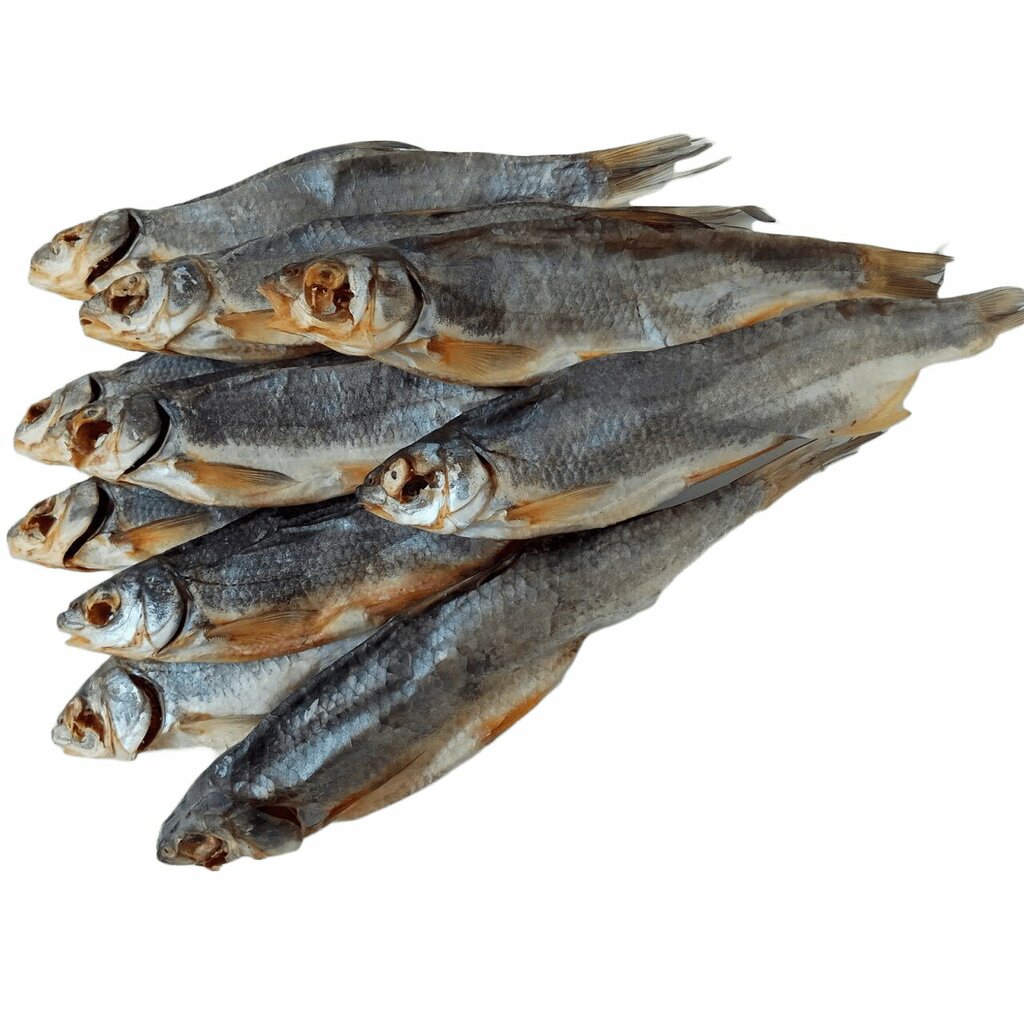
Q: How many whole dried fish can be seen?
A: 10